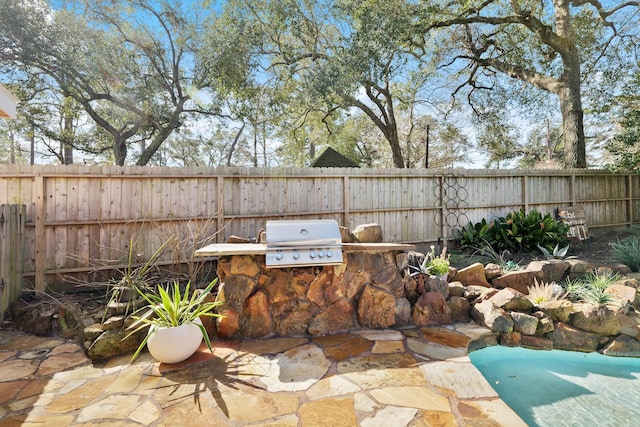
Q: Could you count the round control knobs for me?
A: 5